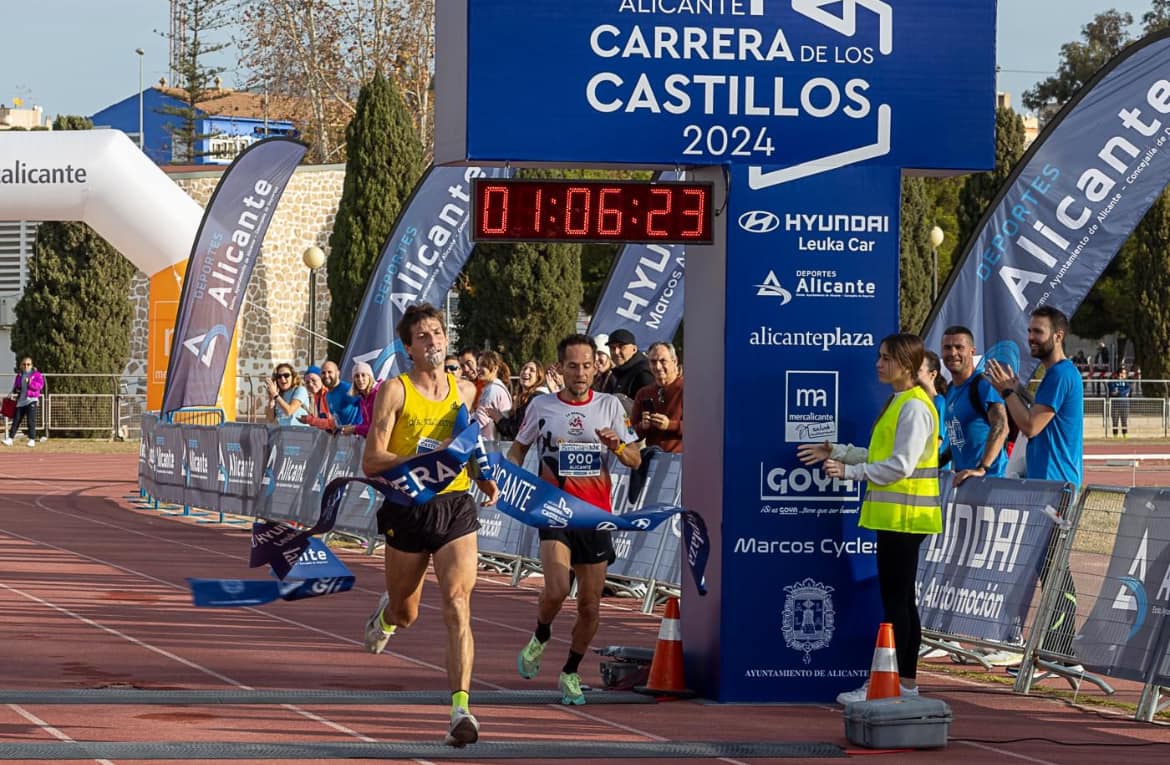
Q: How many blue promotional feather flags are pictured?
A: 4